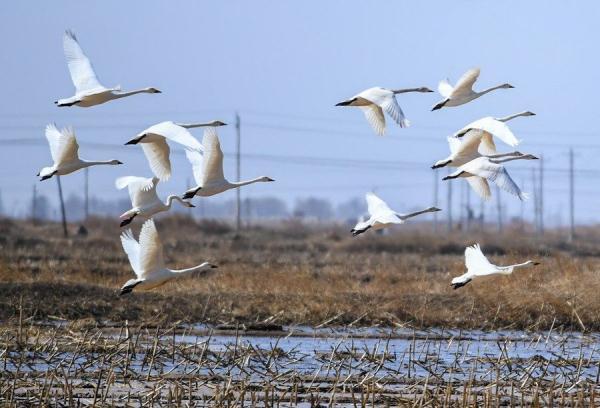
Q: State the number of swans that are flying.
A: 13